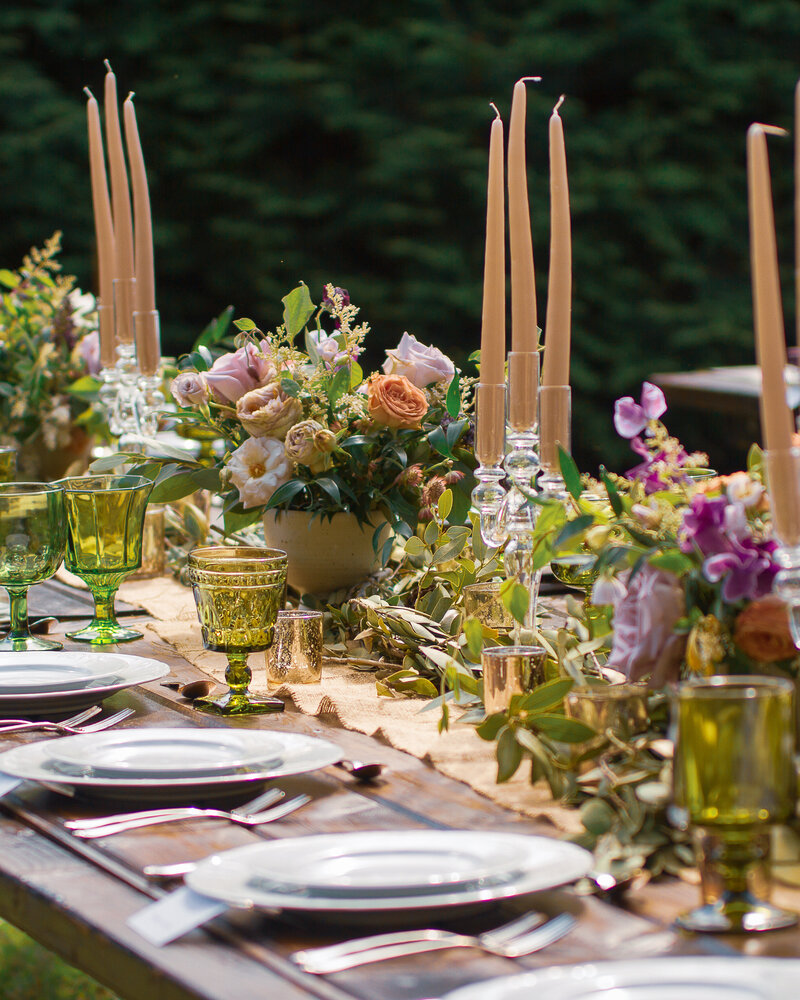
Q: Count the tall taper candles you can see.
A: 8